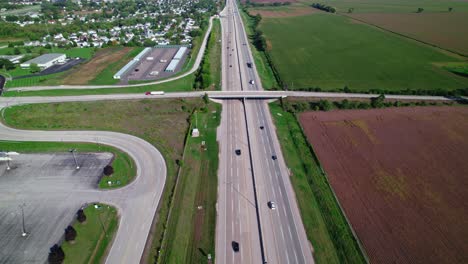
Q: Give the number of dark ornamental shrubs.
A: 4